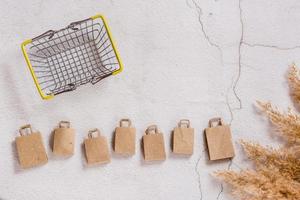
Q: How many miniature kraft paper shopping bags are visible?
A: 7